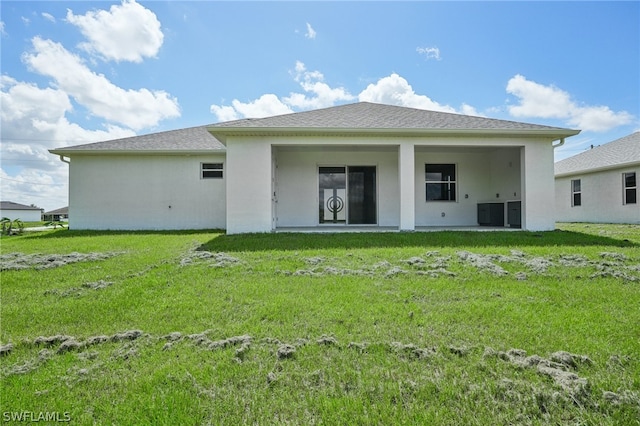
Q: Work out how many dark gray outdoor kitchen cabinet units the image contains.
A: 2